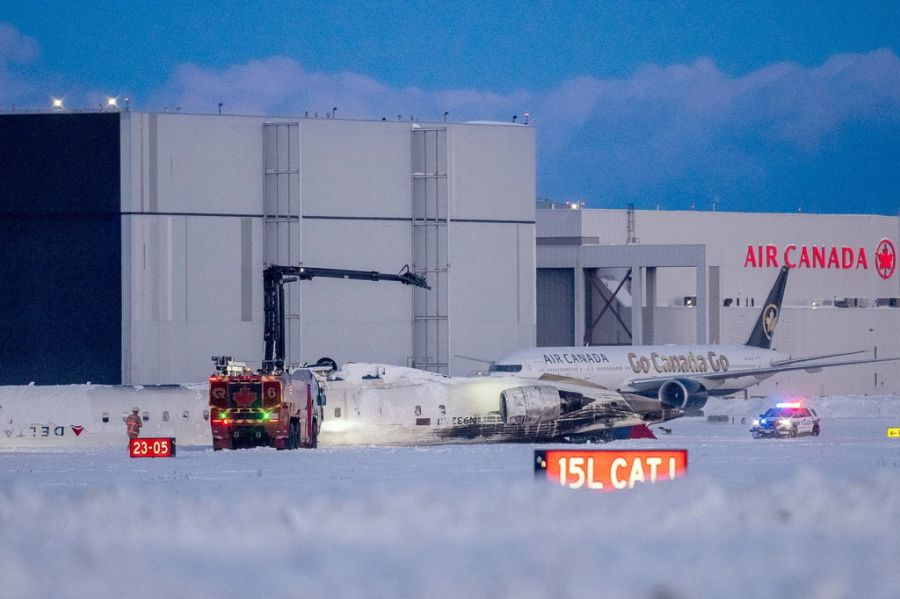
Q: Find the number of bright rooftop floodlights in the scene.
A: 2